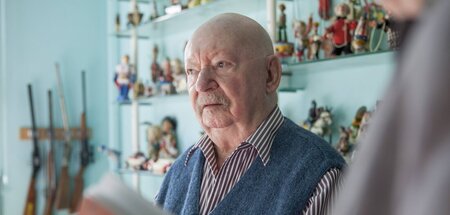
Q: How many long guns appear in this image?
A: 4